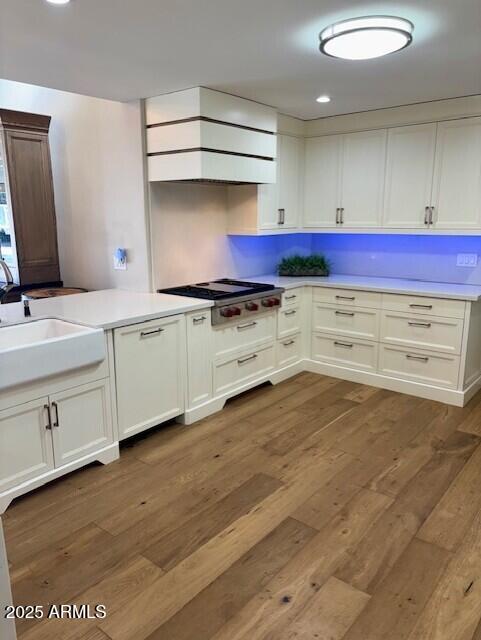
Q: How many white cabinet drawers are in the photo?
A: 11